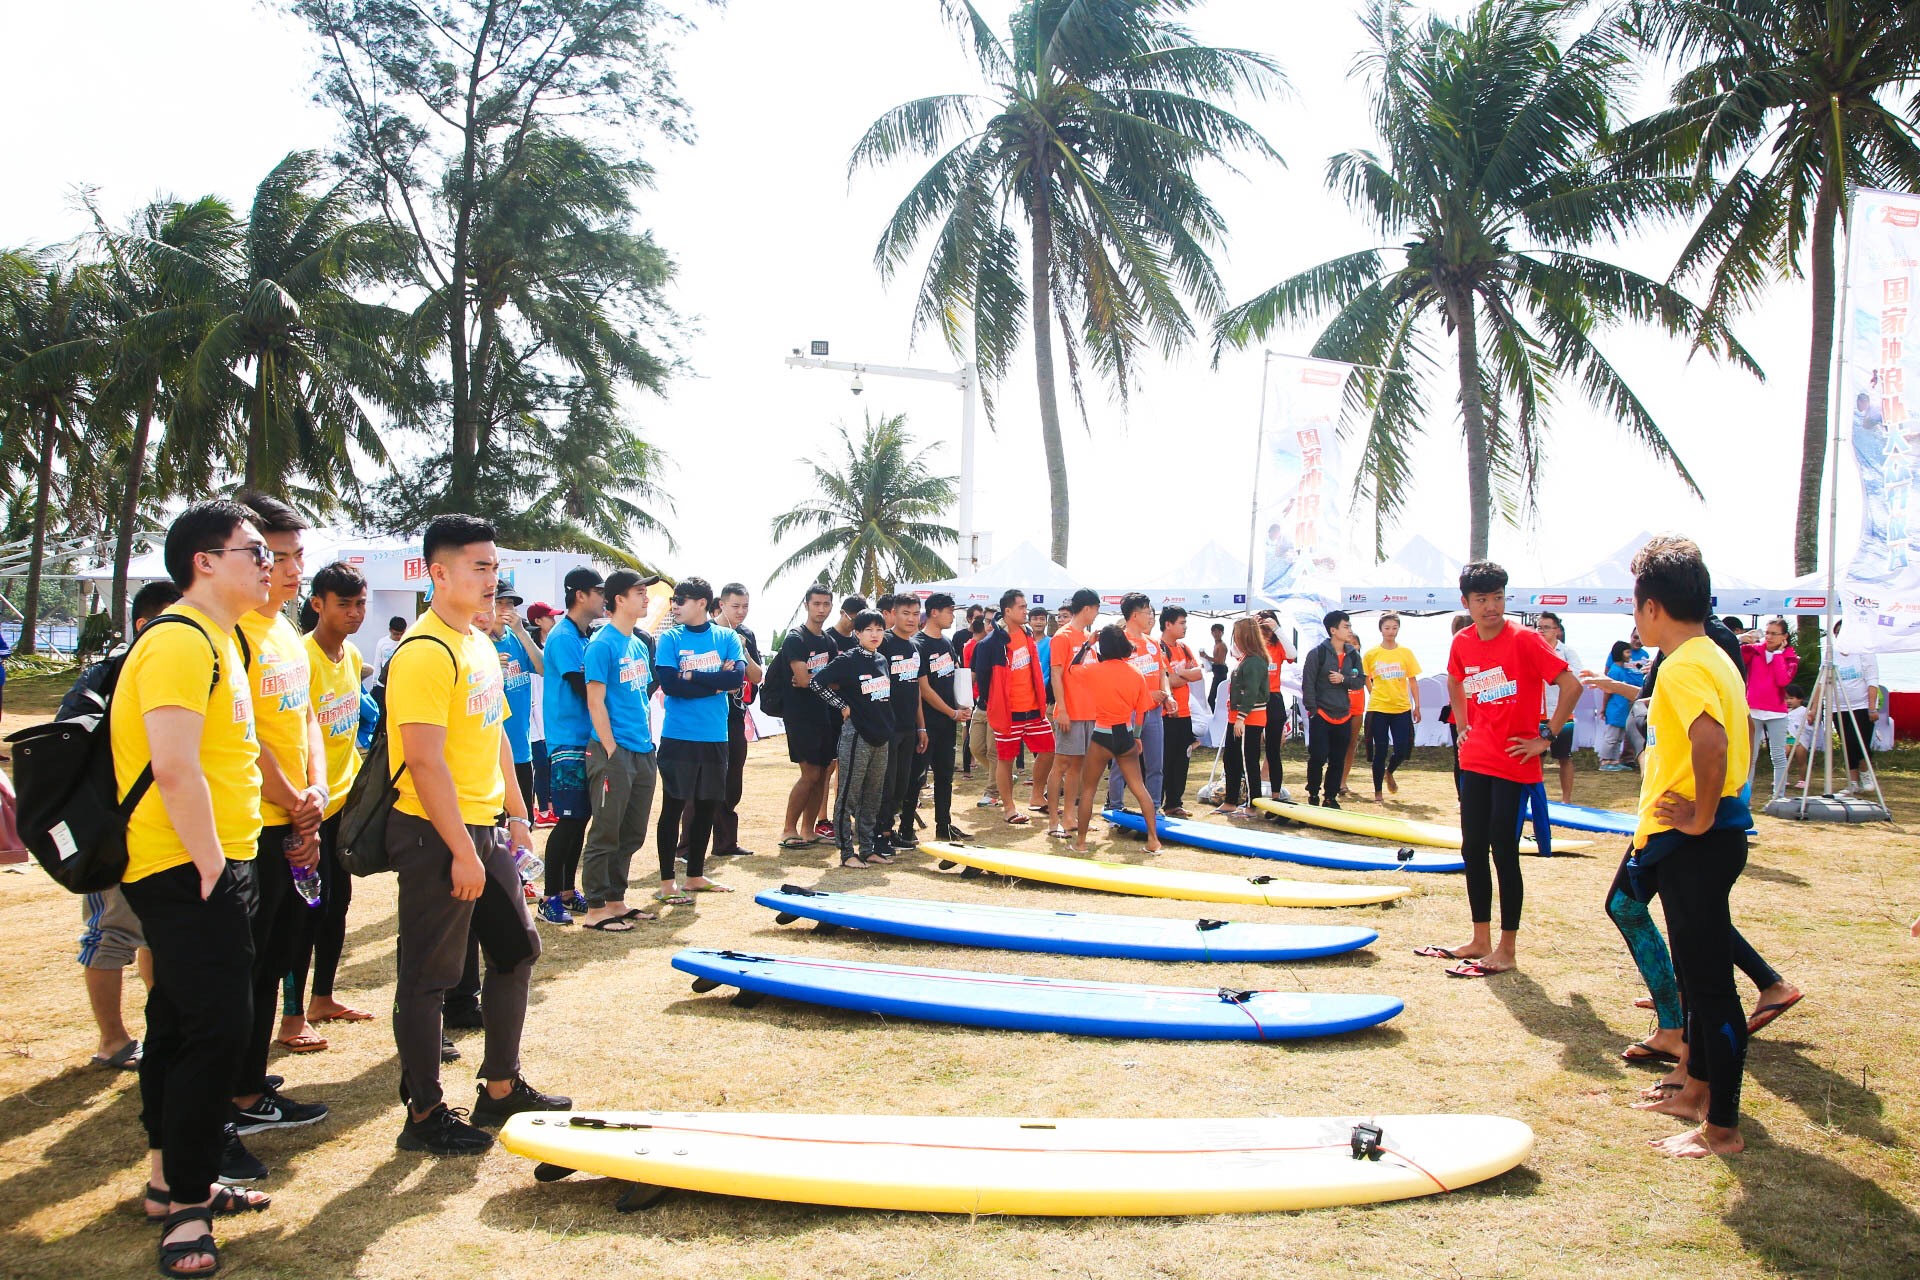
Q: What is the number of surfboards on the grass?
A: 7